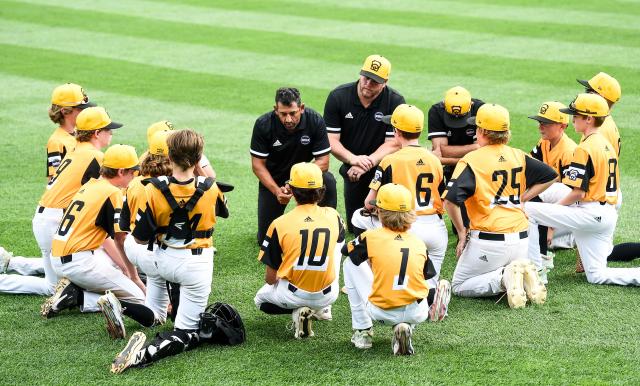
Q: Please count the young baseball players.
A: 13